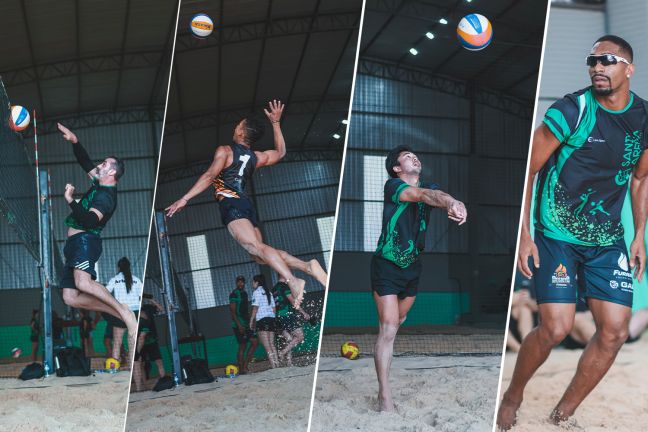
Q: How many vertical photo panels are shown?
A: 4